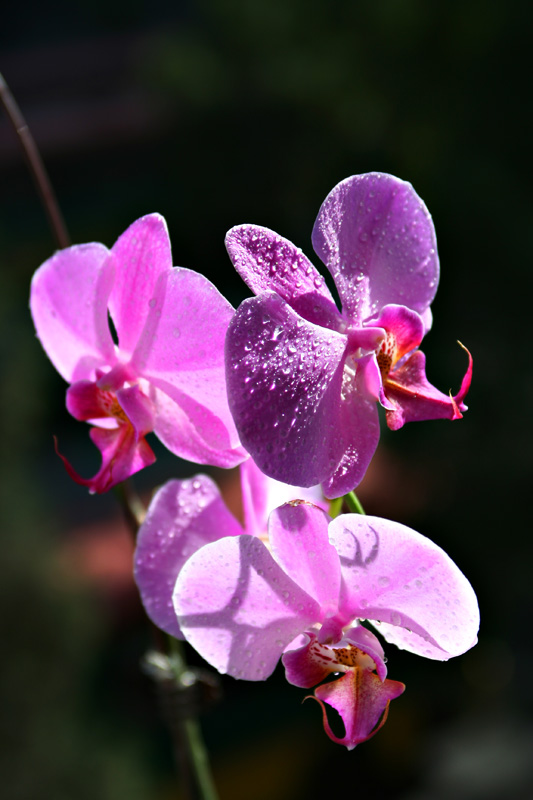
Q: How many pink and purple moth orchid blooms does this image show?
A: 4